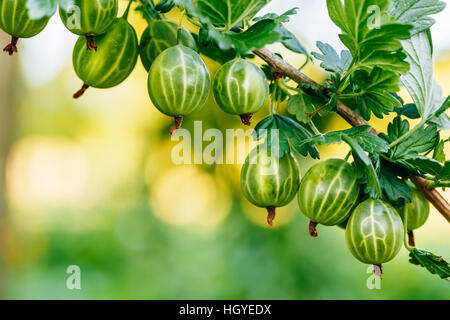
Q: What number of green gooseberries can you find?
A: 10